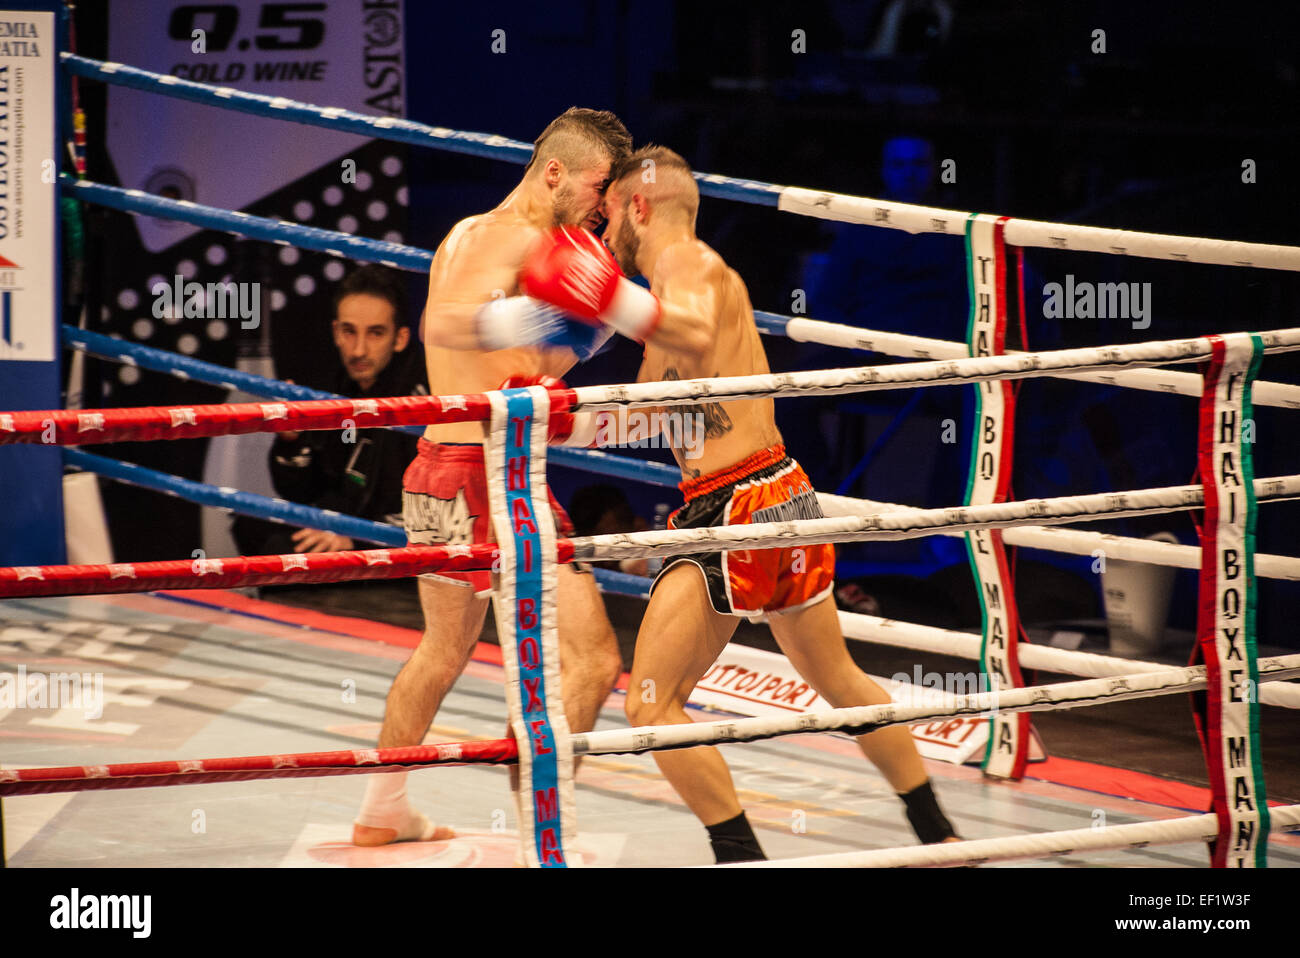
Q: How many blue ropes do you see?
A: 4